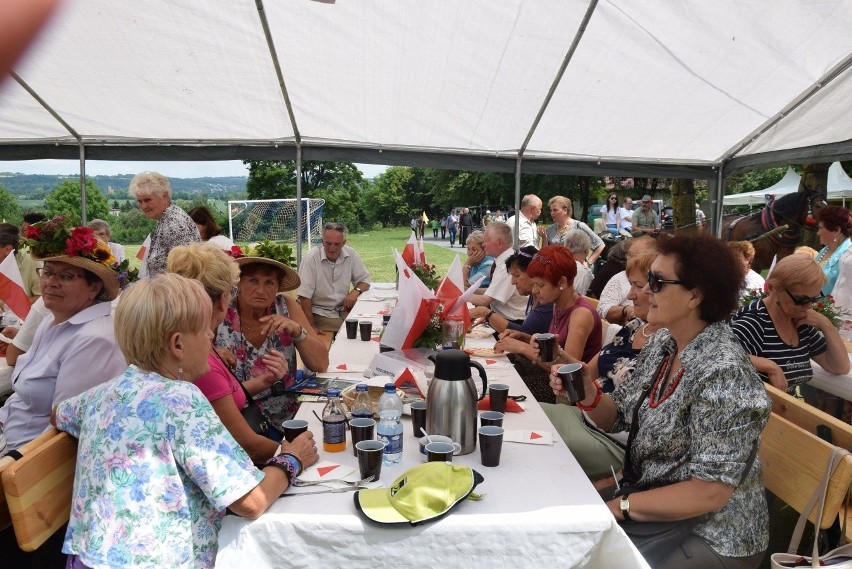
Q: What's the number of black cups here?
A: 12